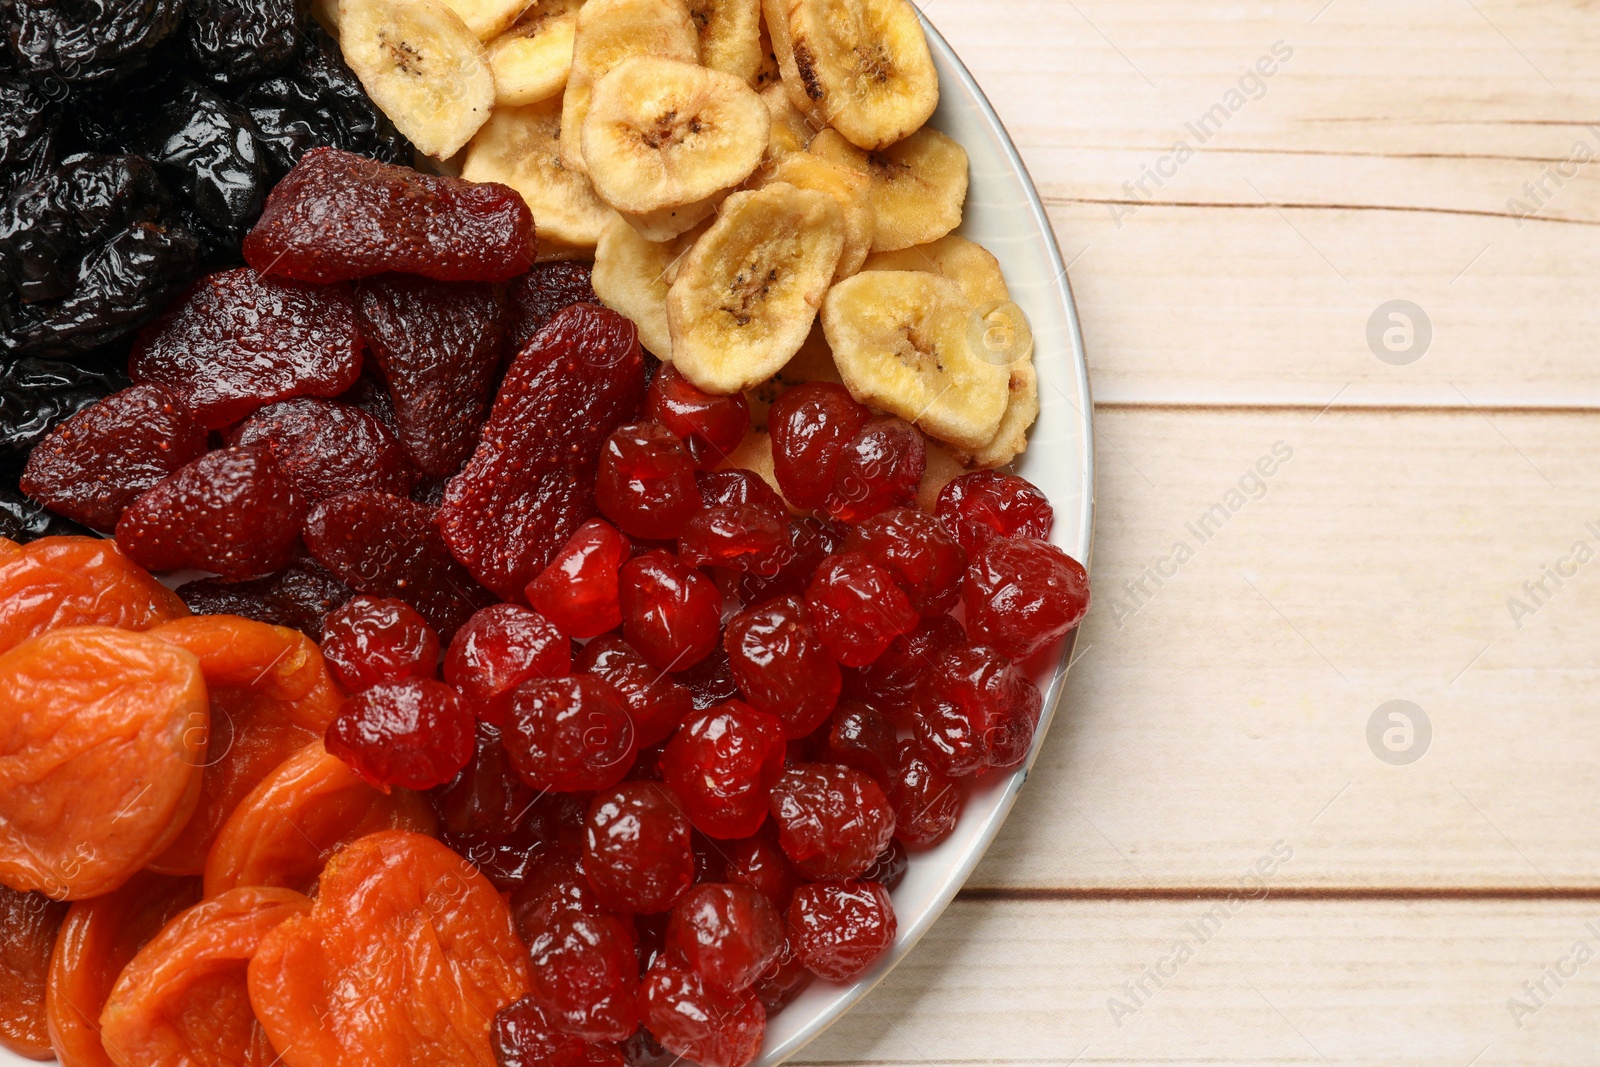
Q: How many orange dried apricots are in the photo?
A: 8